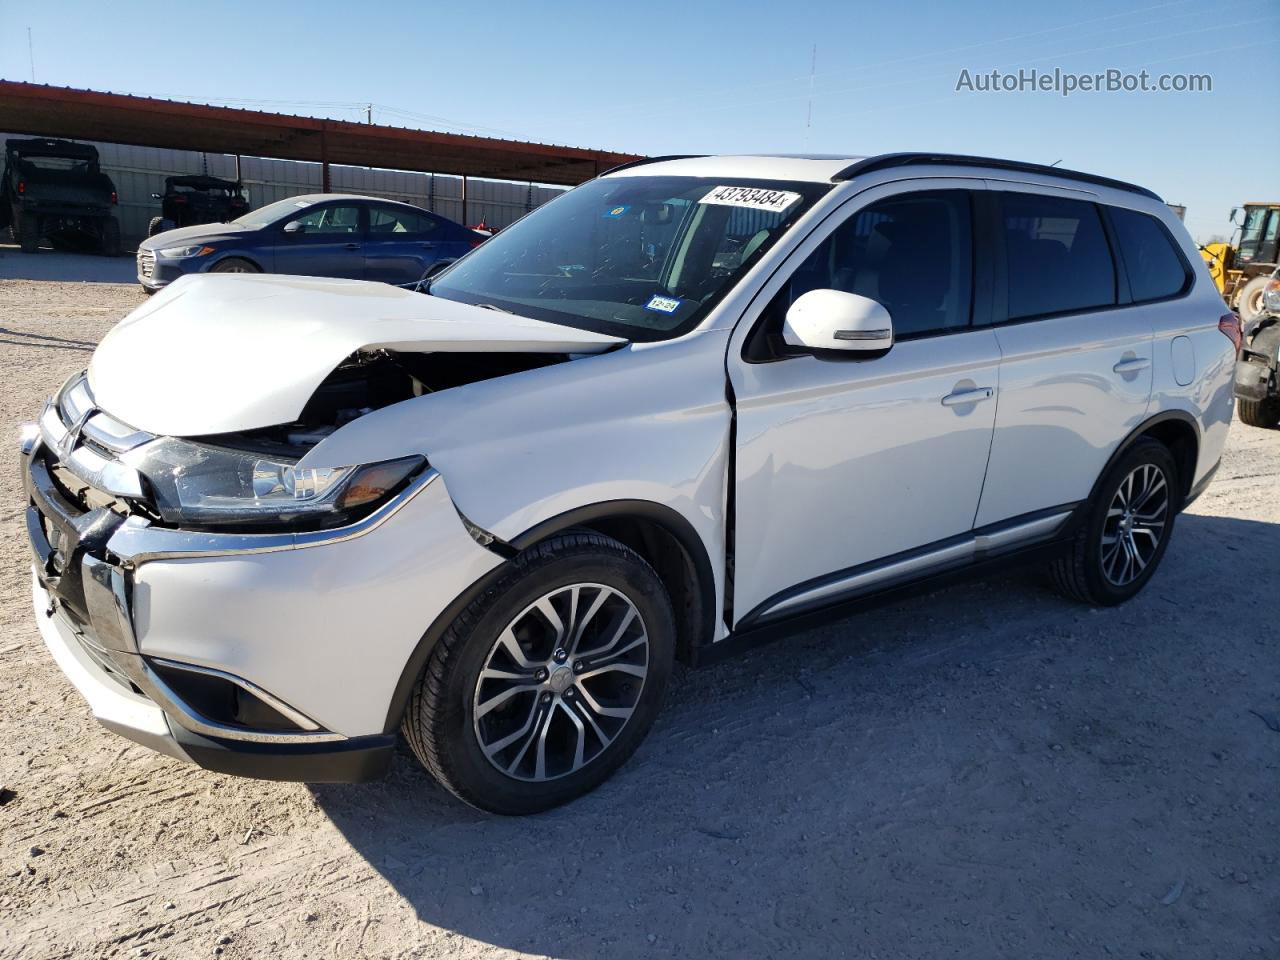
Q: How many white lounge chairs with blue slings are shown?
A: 0